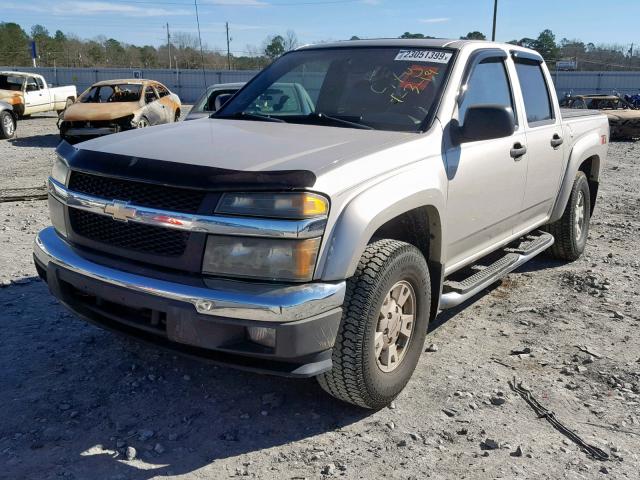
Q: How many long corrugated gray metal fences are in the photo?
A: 1